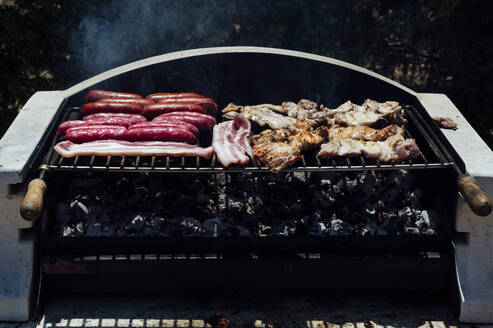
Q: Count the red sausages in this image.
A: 6